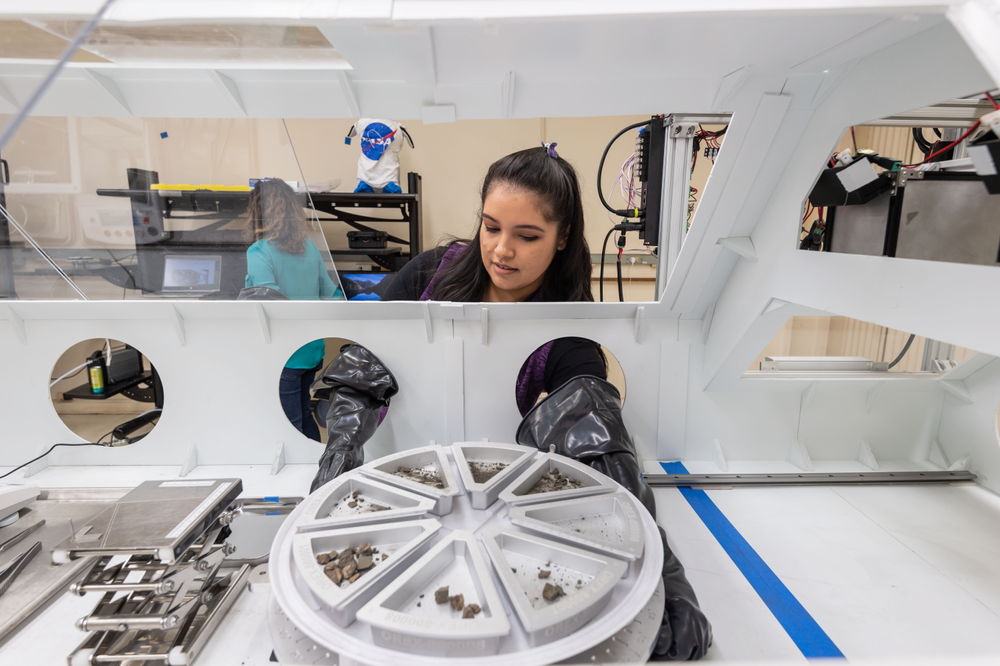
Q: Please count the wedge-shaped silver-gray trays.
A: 8